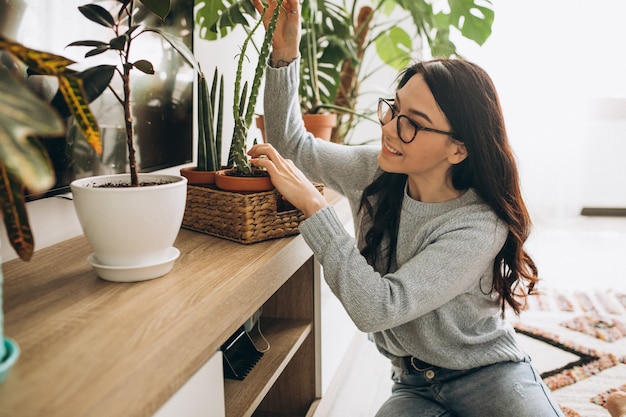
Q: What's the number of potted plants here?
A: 5